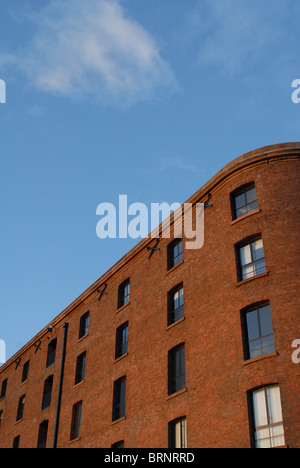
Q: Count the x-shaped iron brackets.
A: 5